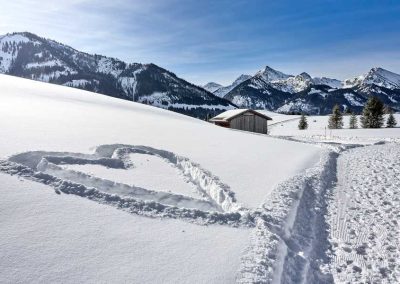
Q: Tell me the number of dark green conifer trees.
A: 5